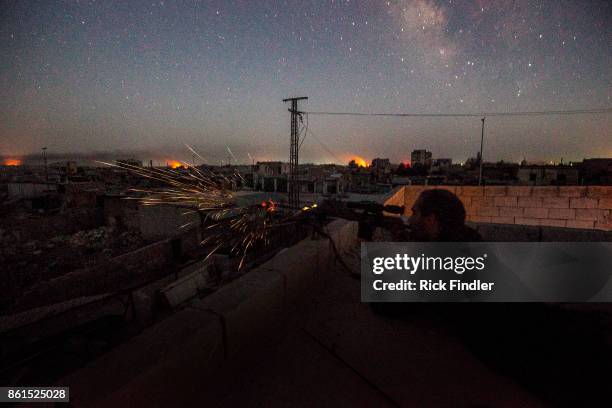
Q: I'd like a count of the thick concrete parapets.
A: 1